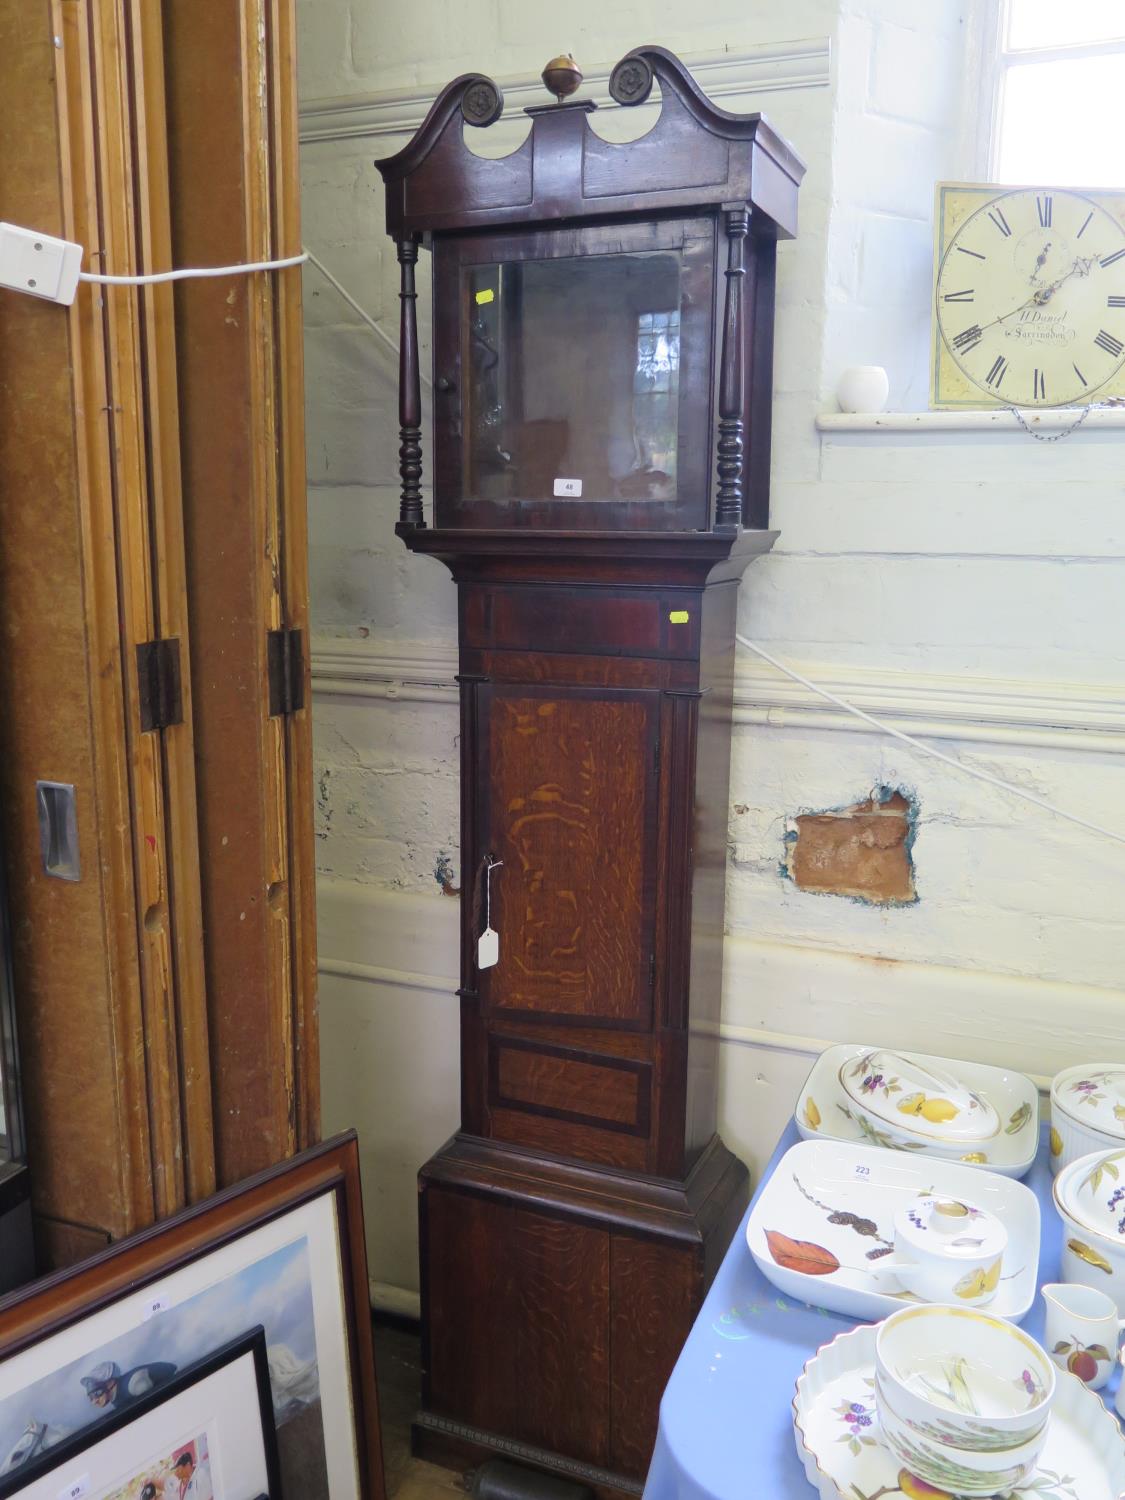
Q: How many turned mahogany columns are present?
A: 2